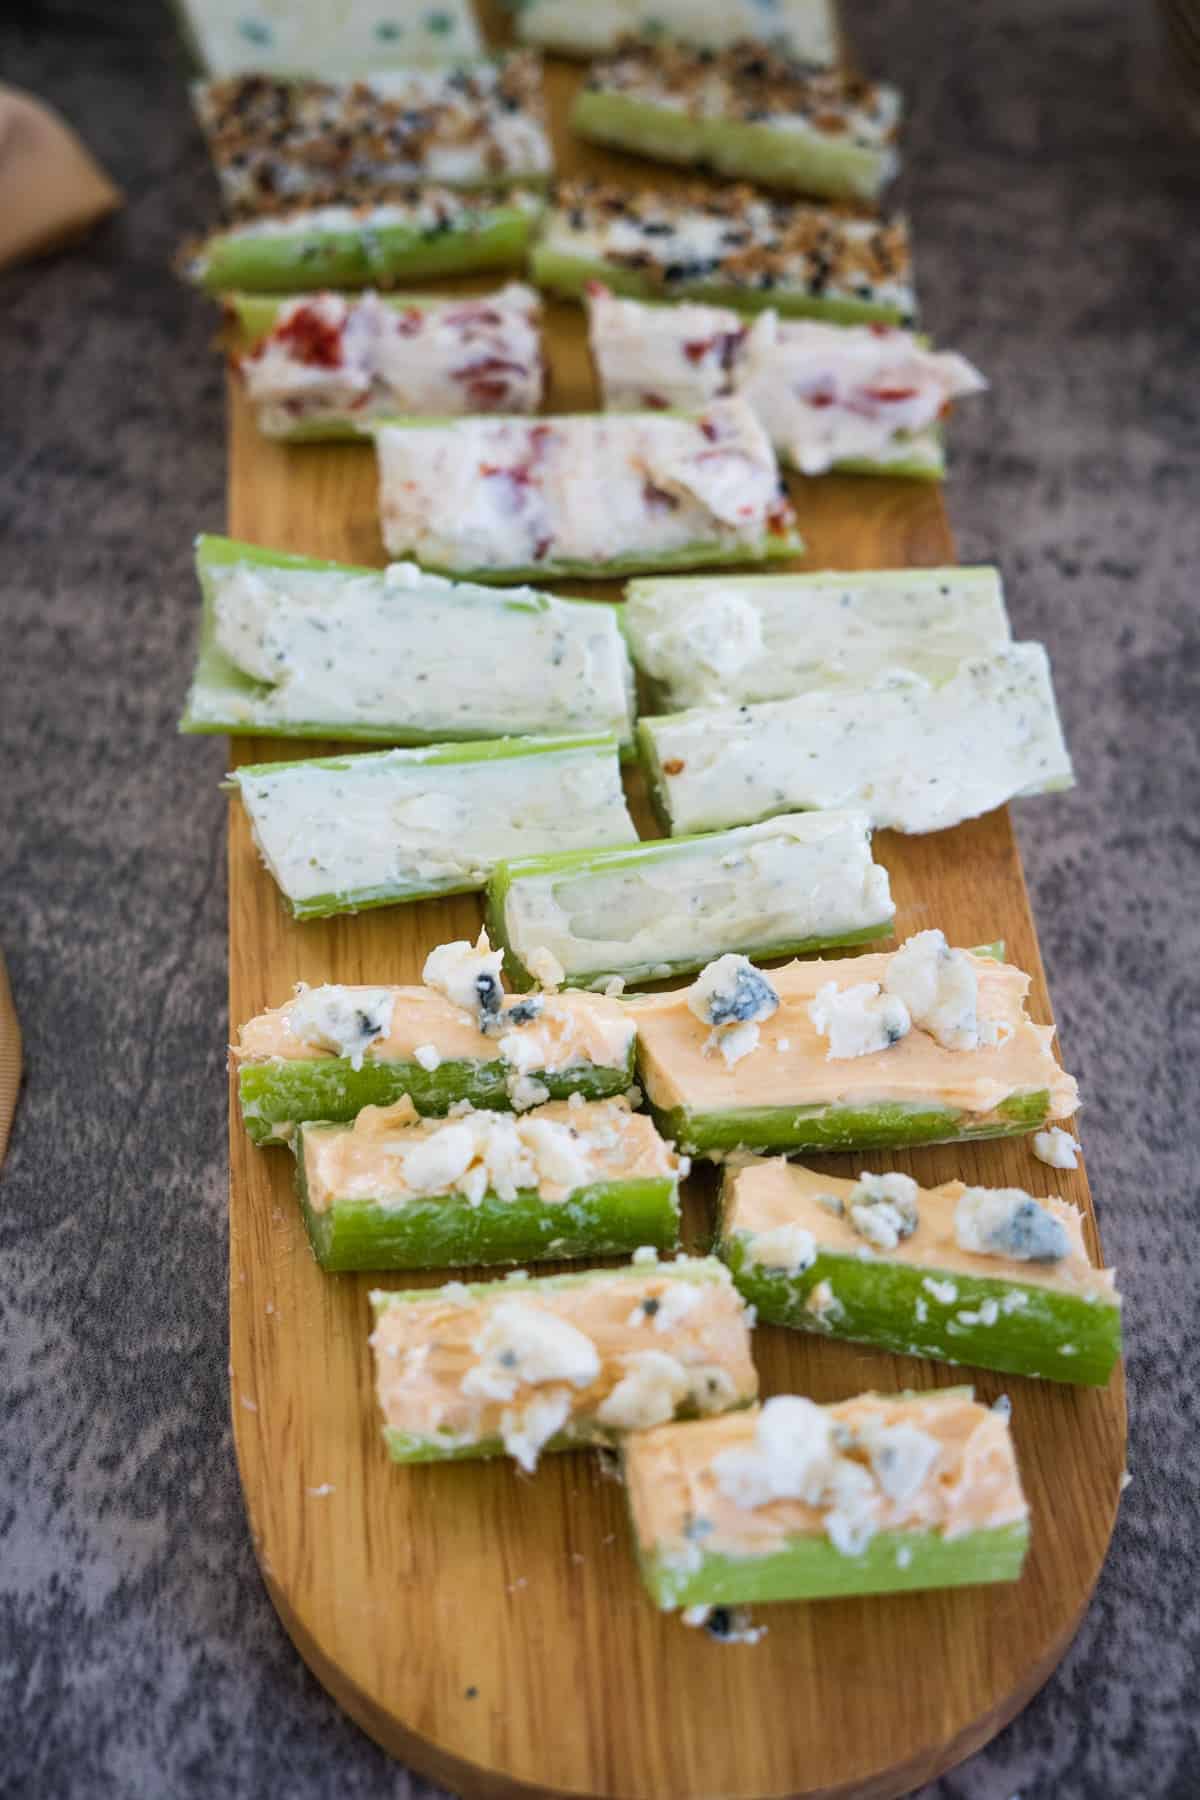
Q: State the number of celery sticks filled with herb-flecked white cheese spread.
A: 5